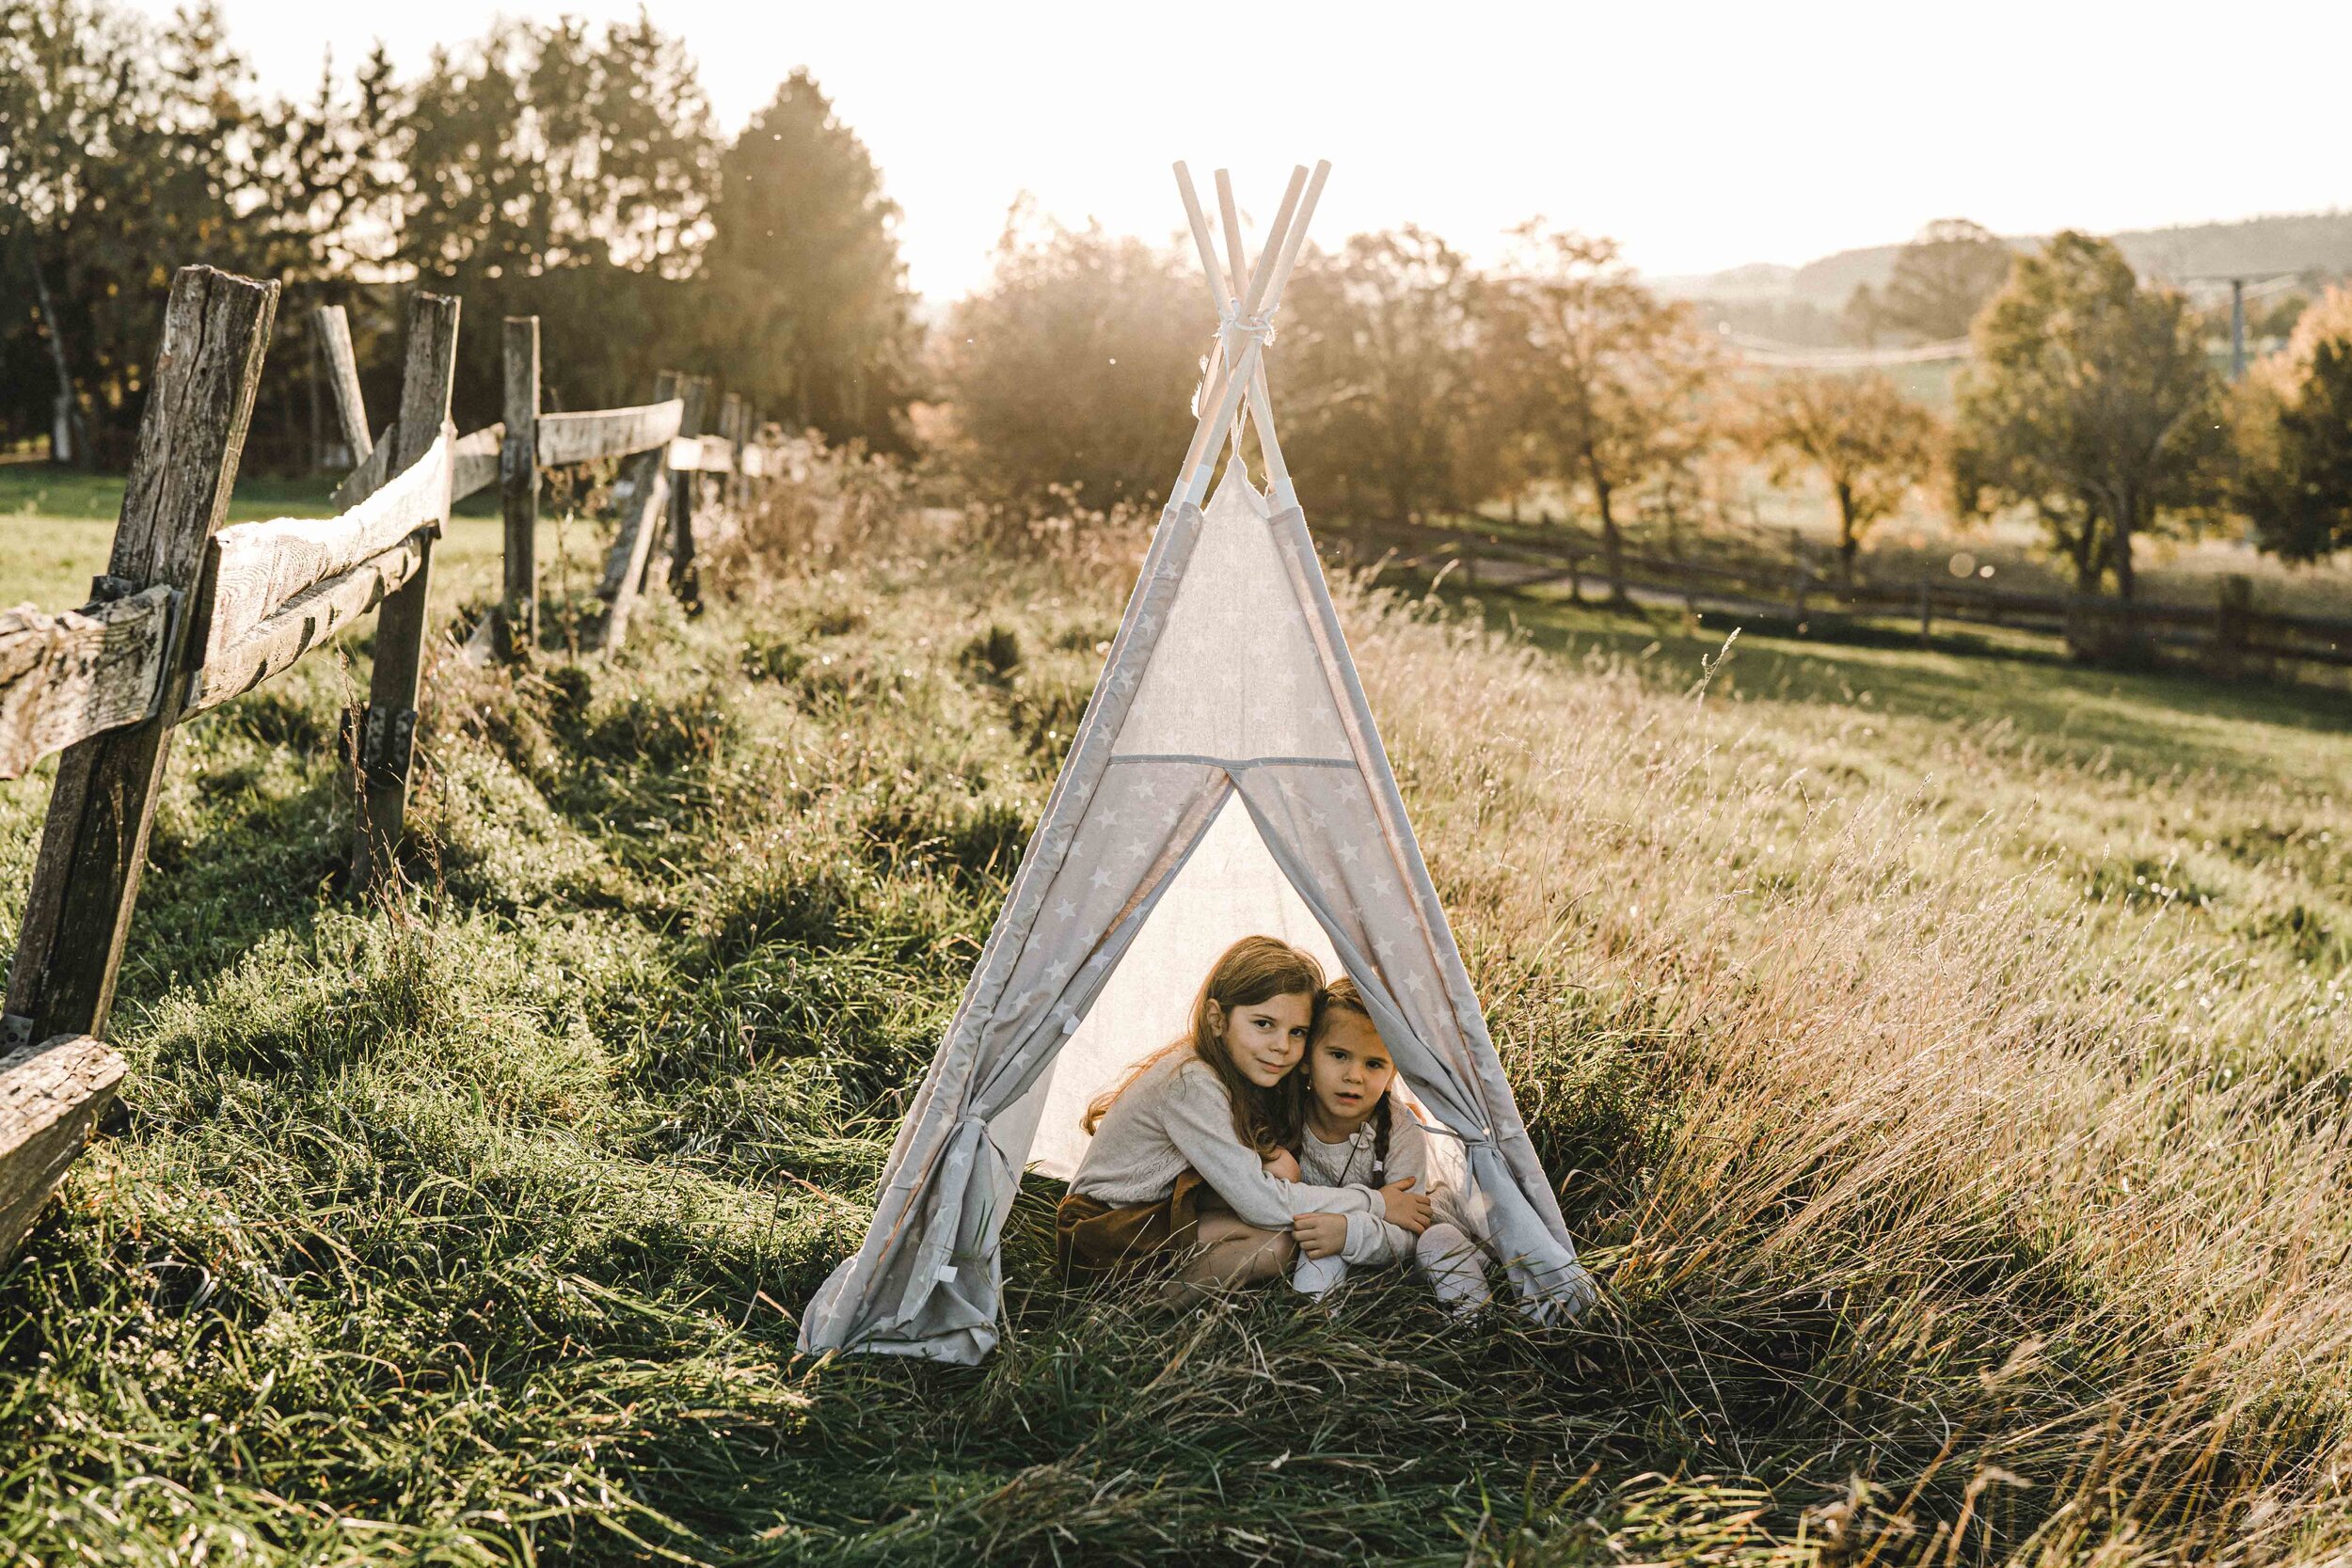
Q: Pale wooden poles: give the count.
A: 4